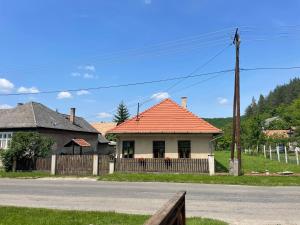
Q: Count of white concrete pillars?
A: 4